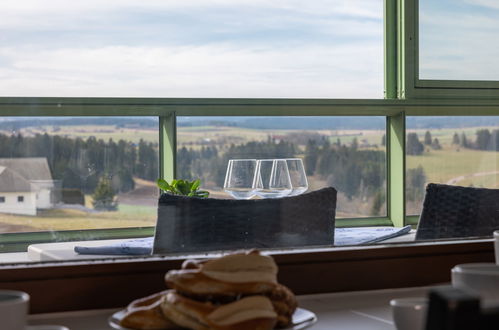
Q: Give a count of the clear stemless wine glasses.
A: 3